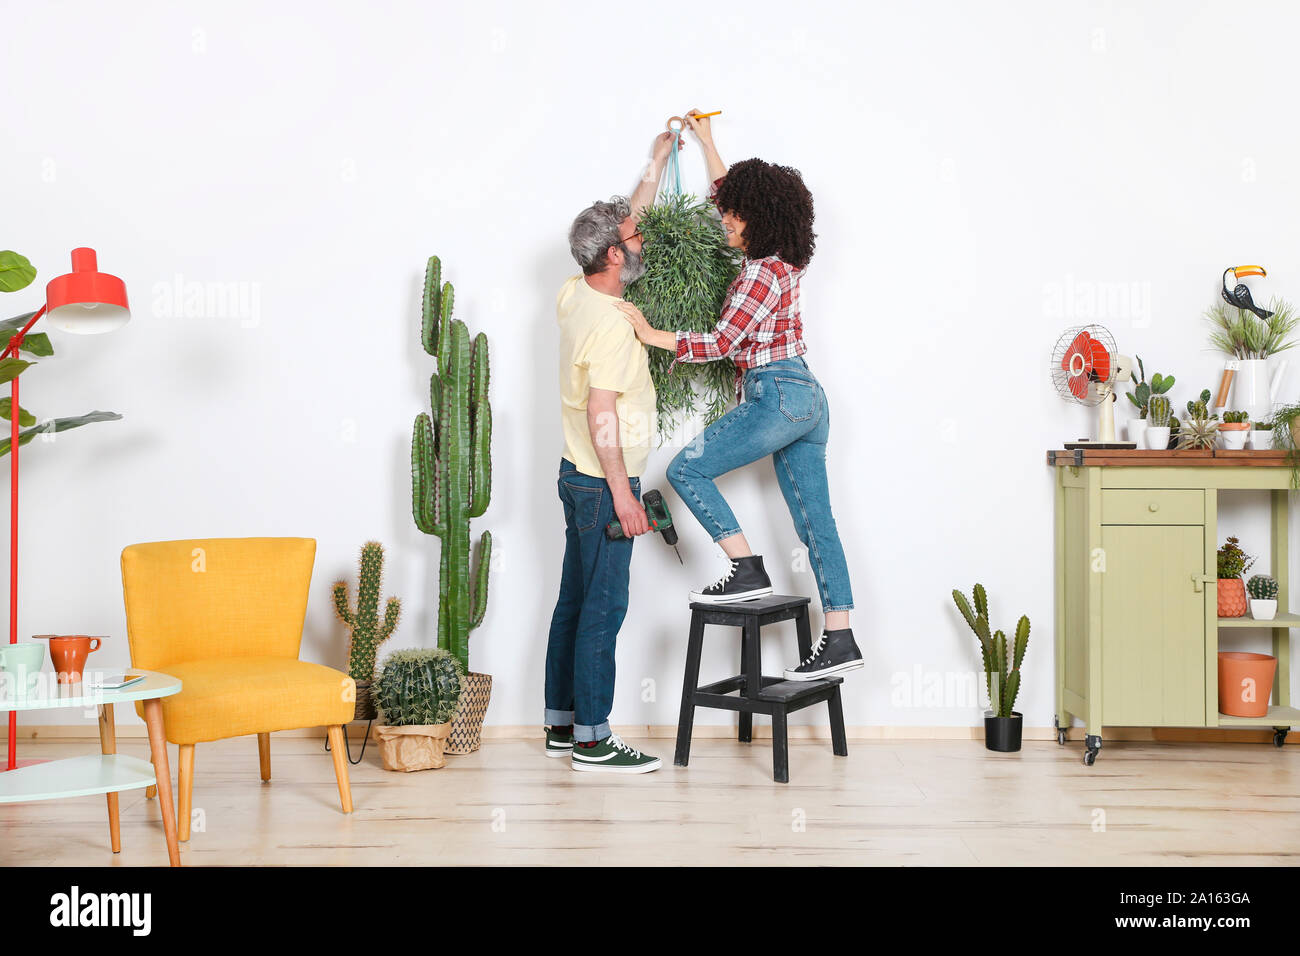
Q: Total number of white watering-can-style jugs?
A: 1